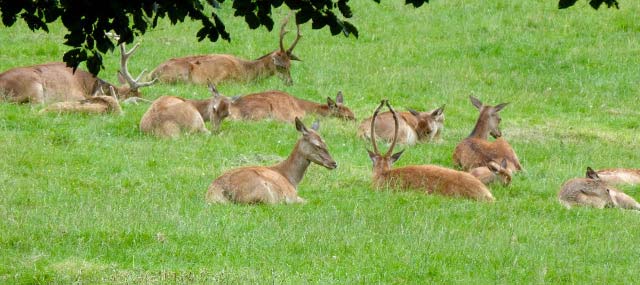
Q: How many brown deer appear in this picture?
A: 12